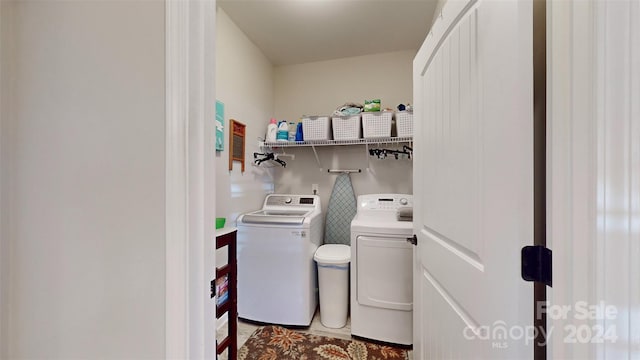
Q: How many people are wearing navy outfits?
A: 0